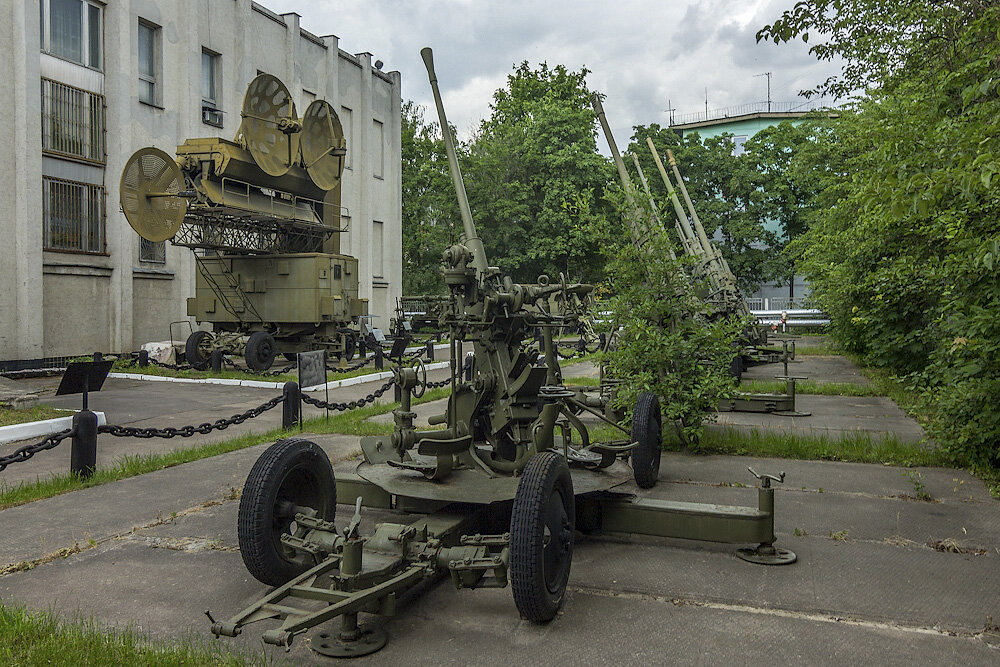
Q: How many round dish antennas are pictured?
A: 3